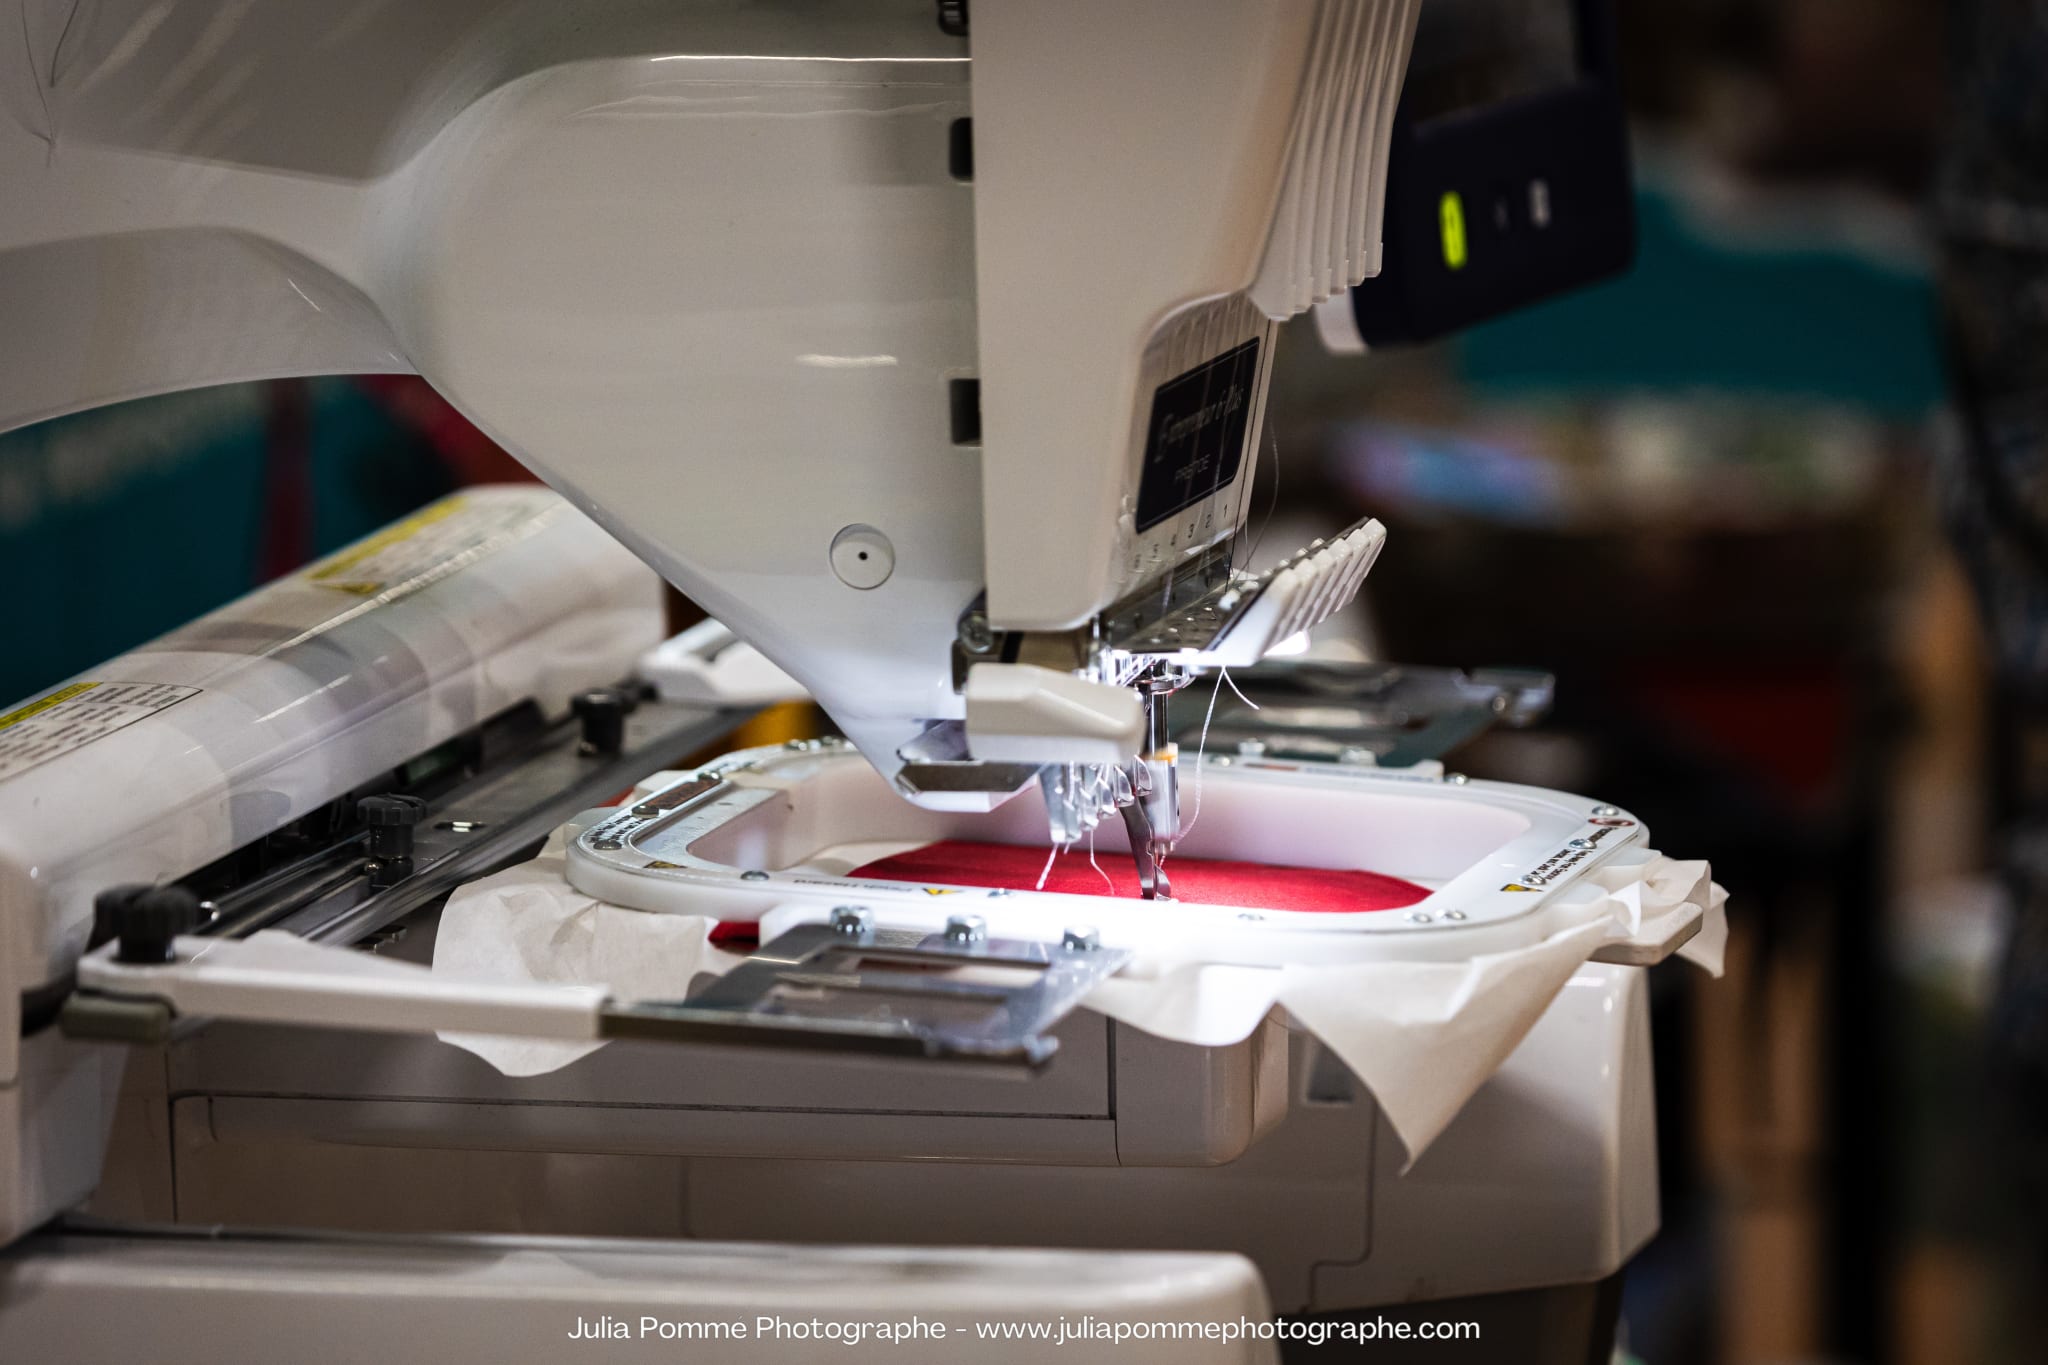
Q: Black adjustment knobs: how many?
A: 3